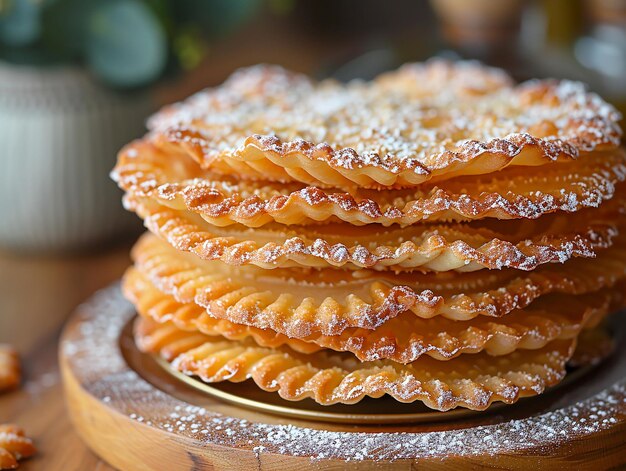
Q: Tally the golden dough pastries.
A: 6